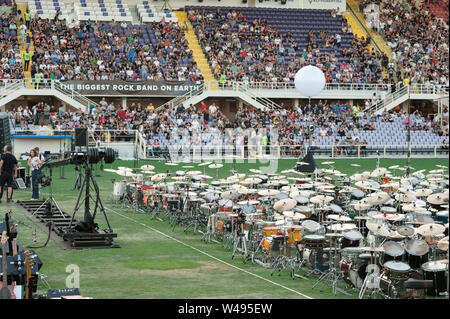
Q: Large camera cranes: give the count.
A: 1